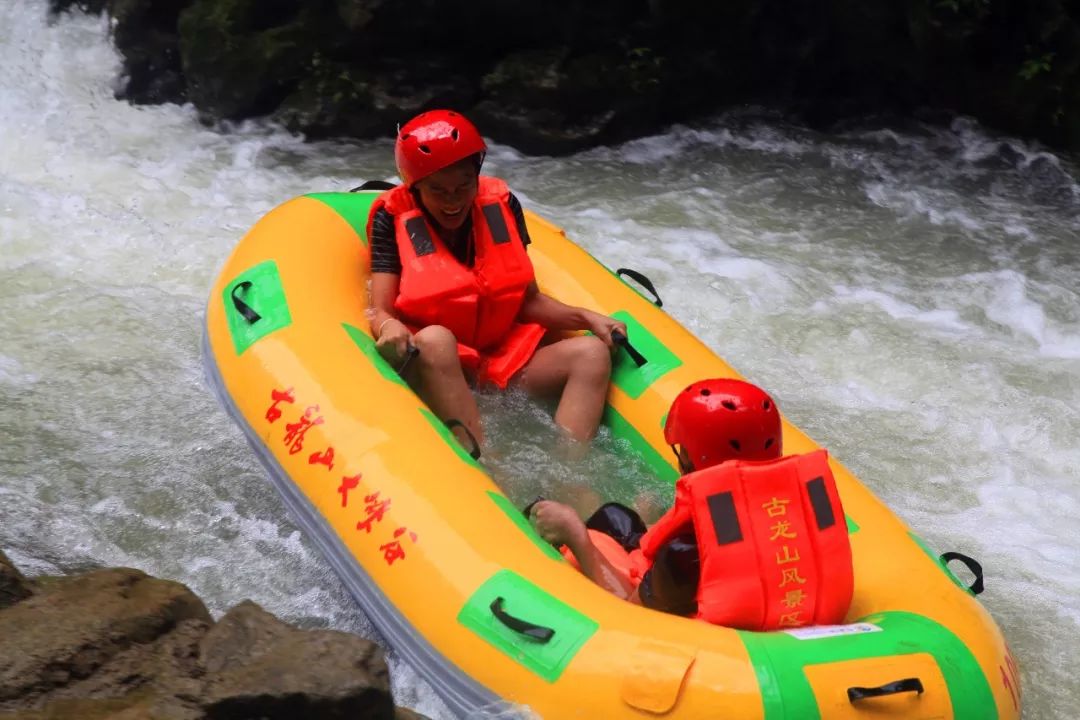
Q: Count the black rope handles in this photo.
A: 10